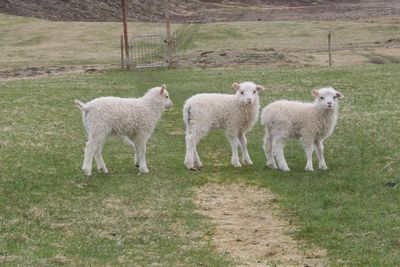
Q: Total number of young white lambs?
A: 3